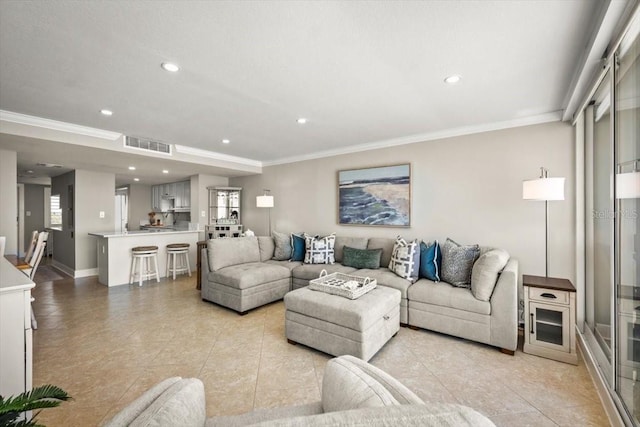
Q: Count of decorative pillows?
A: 7